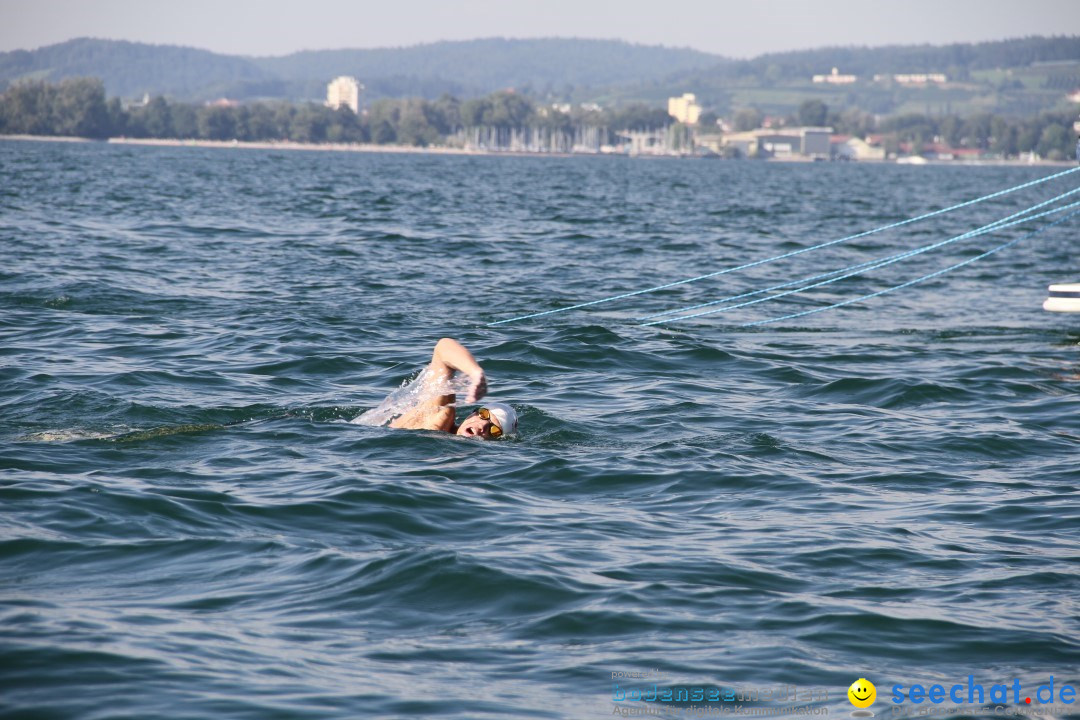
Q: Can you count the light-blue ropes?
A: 4